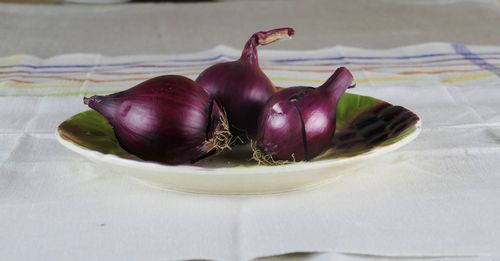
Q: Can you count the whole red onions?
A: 3